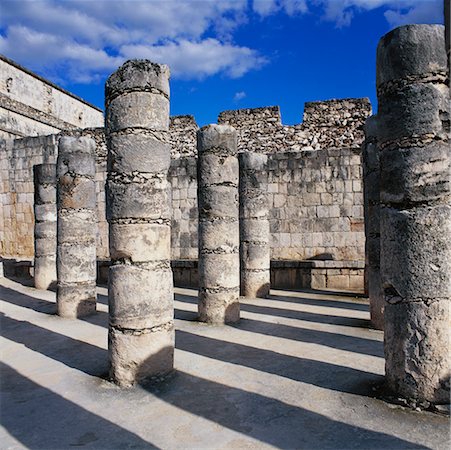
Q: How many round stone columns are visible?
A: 7